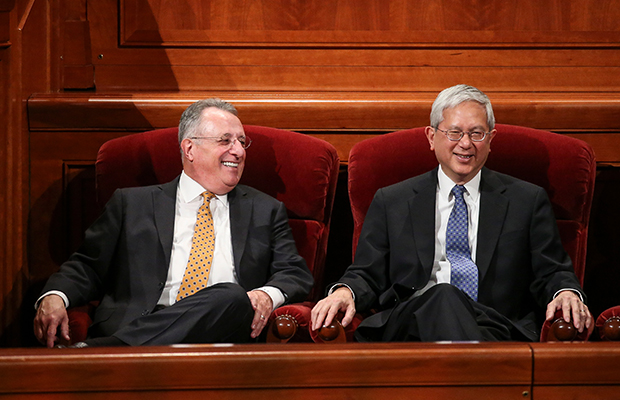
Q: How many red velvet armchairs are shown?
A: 2